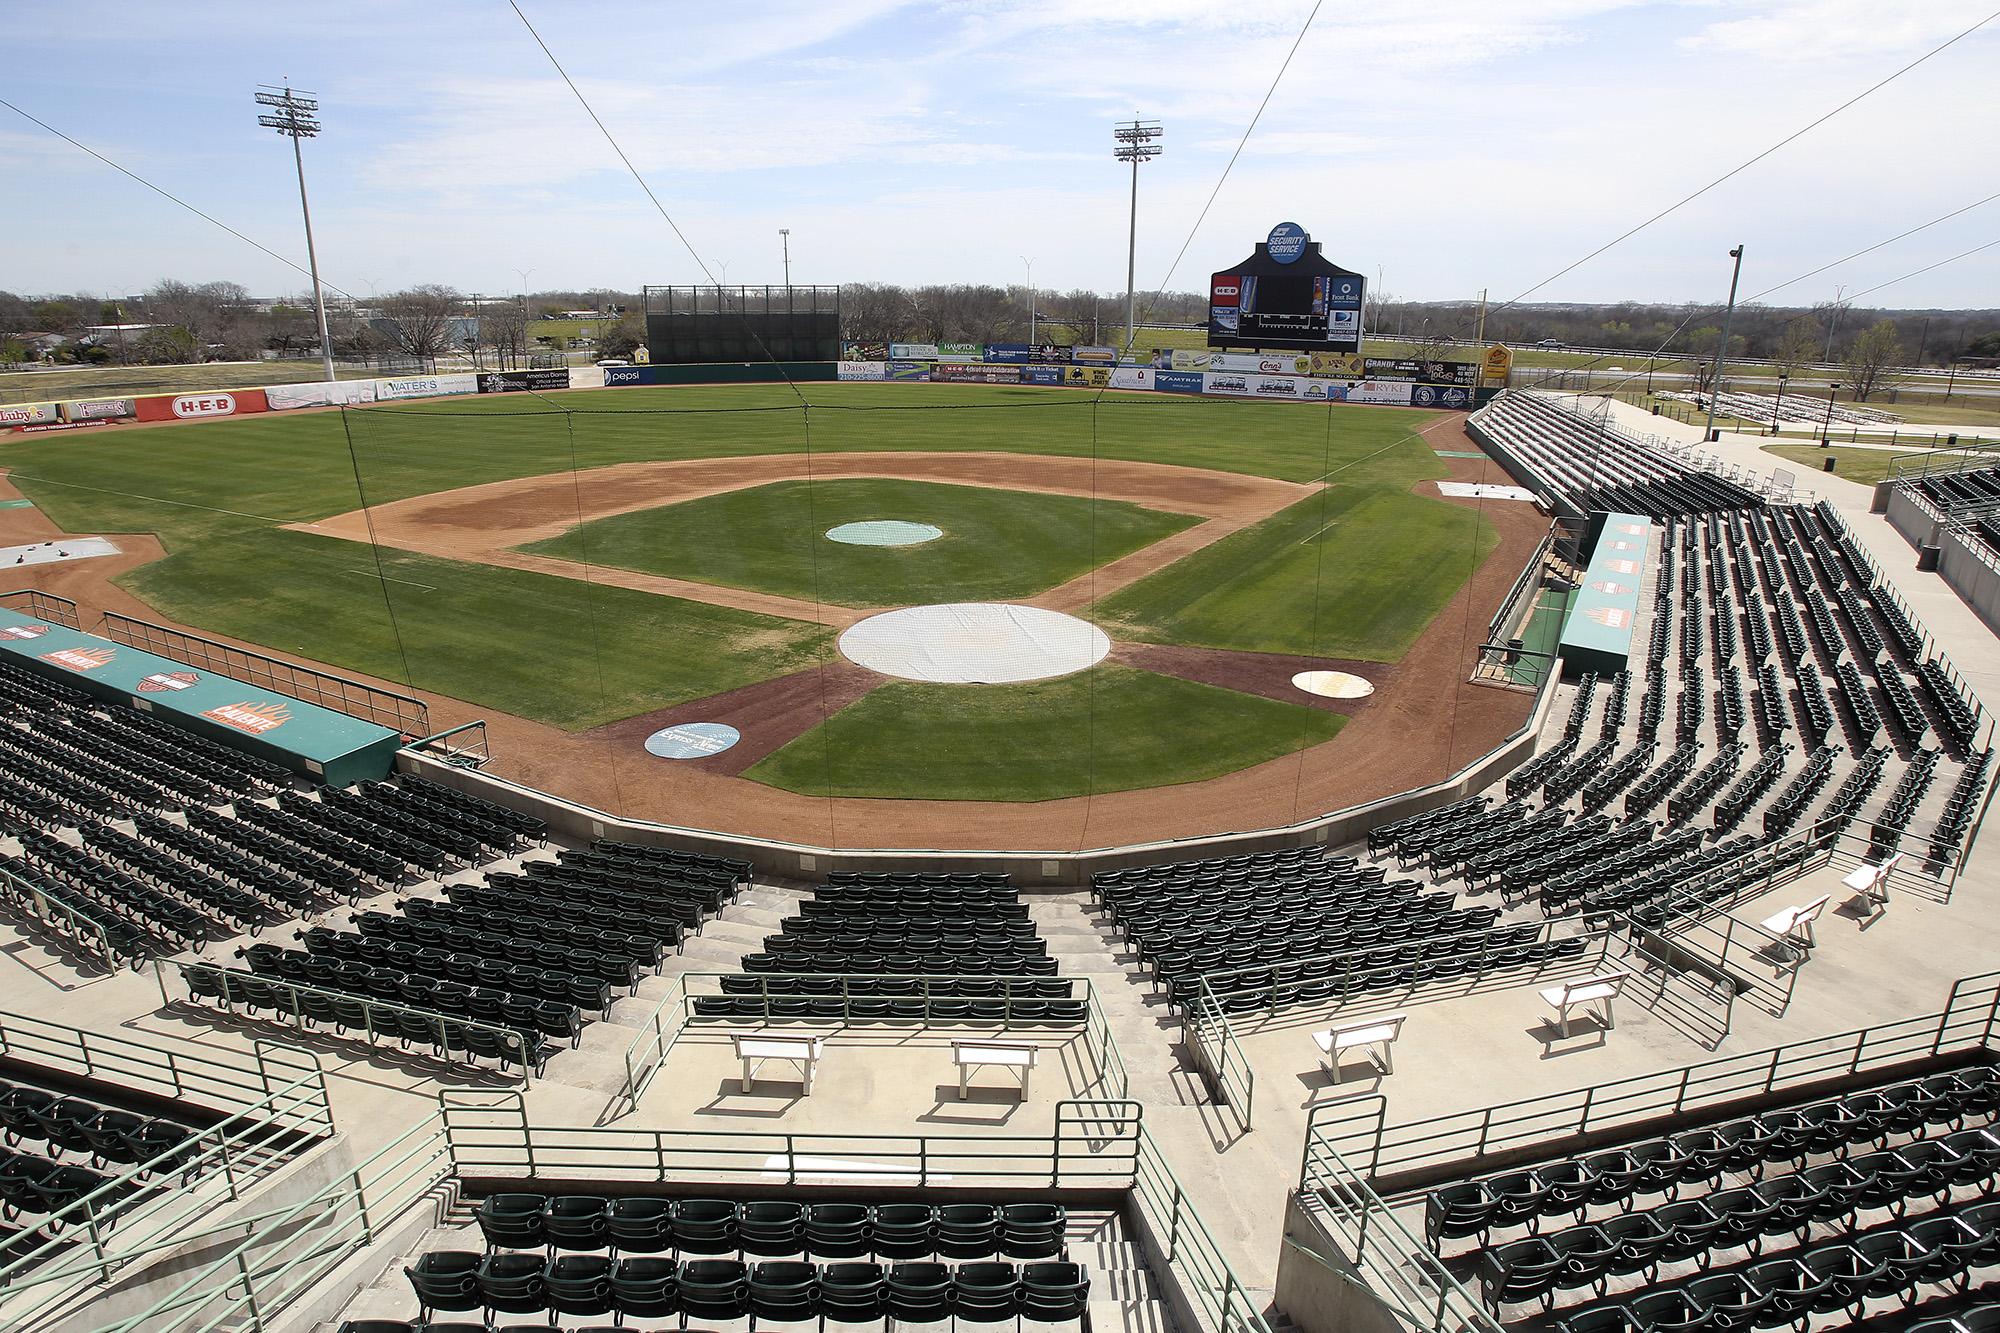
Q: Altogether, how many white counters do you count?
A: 6